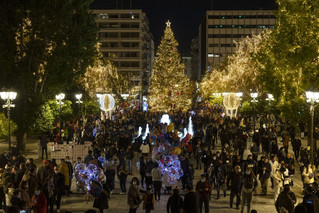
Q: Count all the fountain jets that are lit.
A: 5